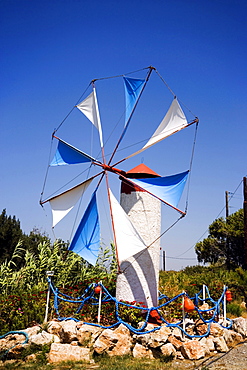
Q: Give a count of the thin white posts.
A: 5